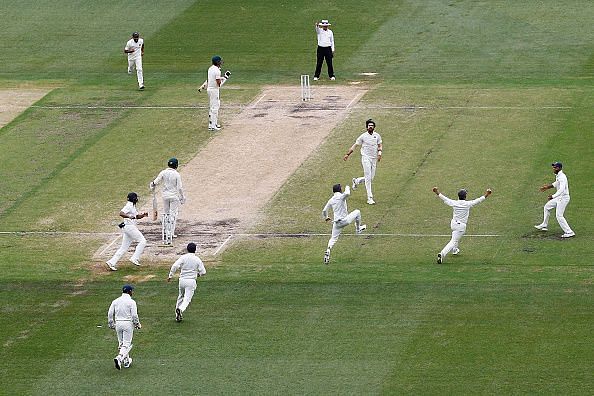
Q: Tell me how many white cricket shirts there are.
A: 11